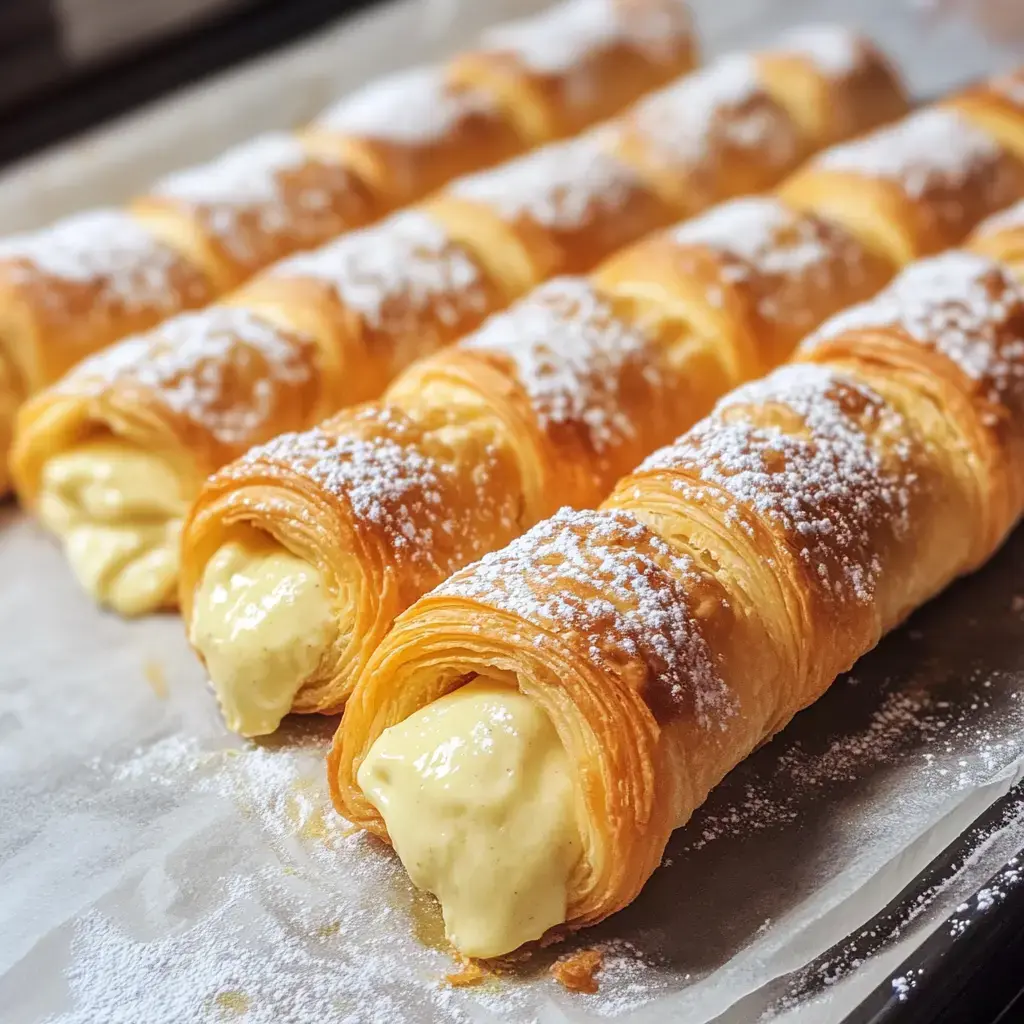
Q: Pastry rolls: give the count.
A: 4